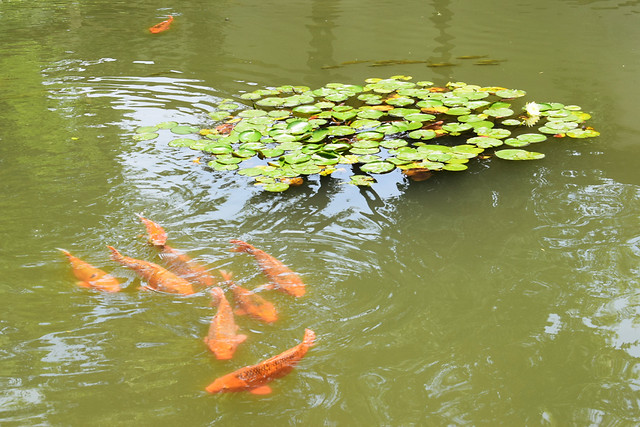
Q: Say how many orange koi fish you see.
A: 9